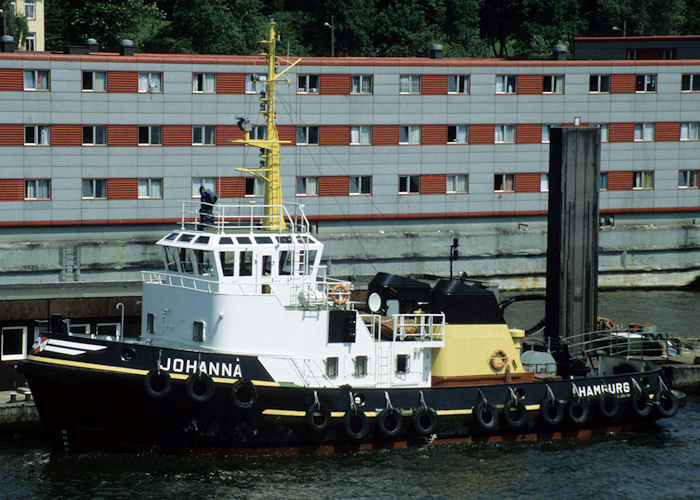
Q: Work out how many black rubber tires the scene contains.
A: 14